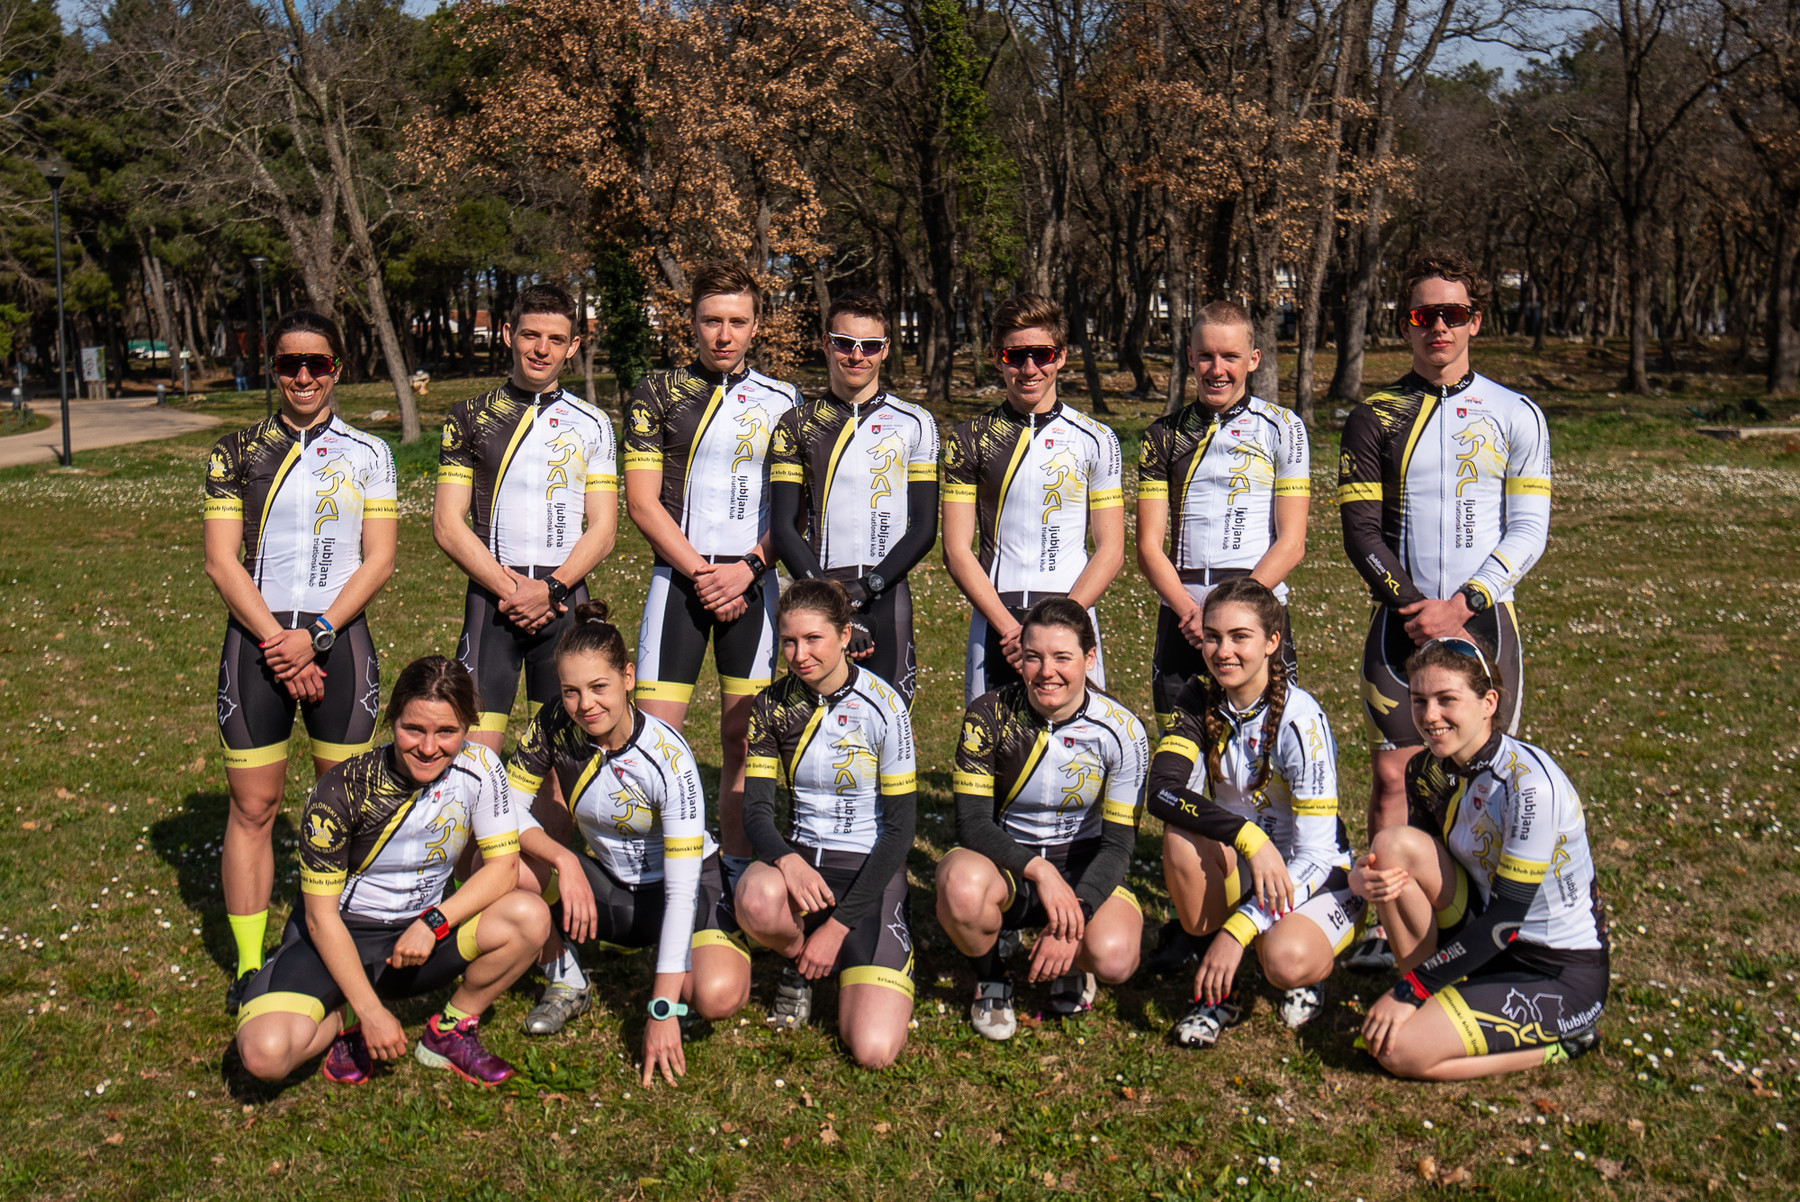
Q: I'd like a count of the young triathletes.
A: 13